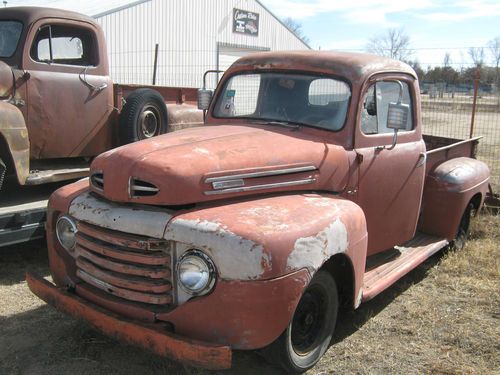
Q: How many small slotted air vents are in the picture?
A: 2